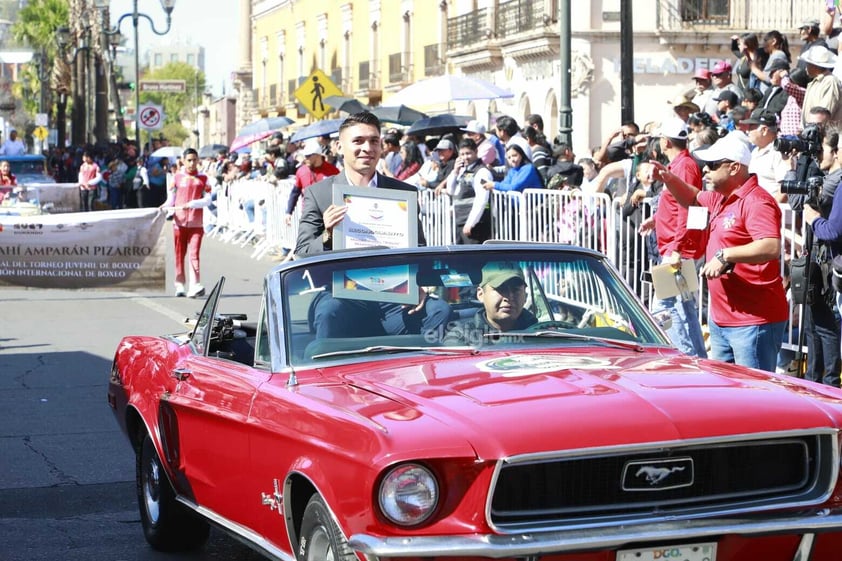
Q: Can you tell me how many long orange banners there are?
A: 0